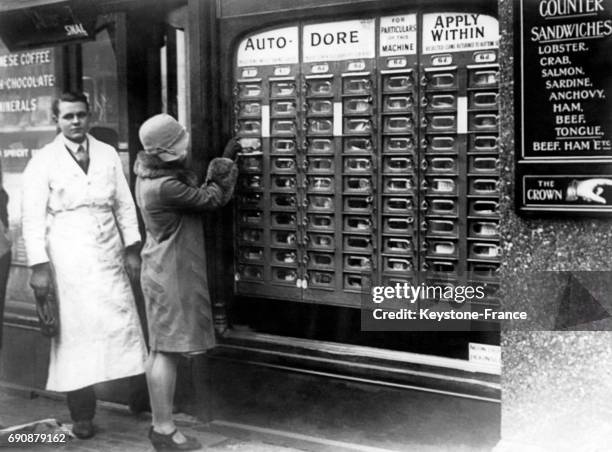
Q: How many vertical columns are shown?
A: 7